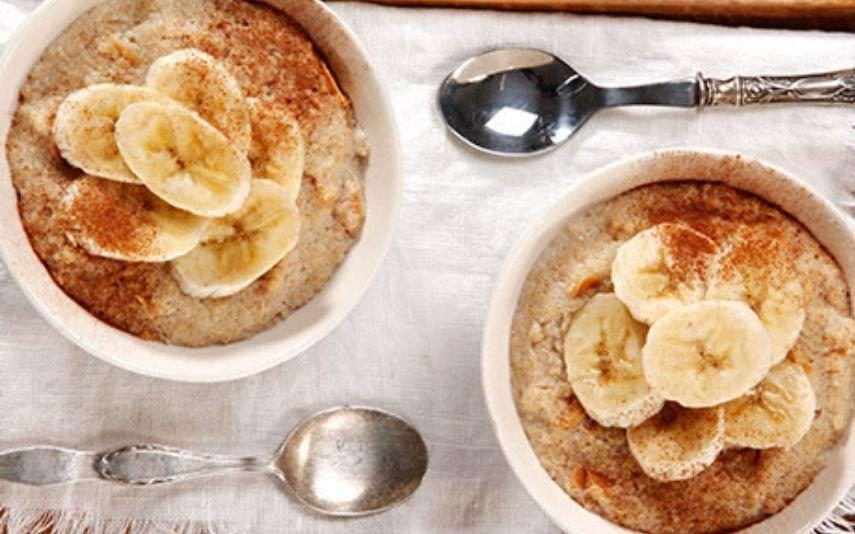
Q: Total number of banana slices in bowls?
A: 12